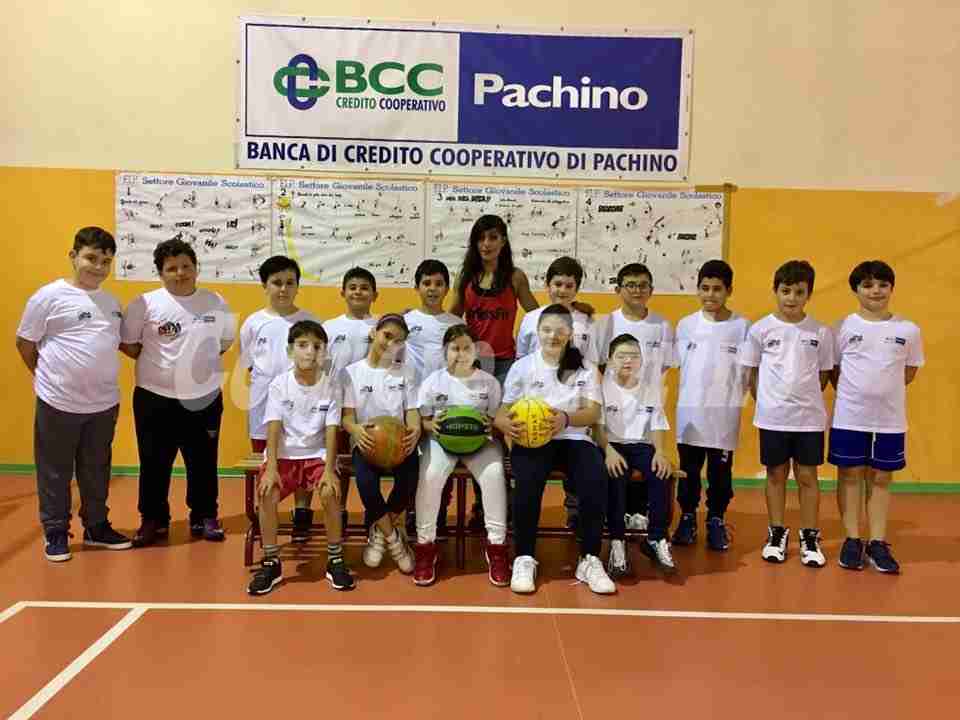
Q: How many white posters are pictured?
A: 4